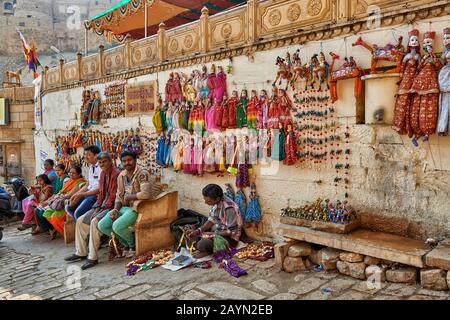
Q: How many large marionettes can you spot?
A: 3